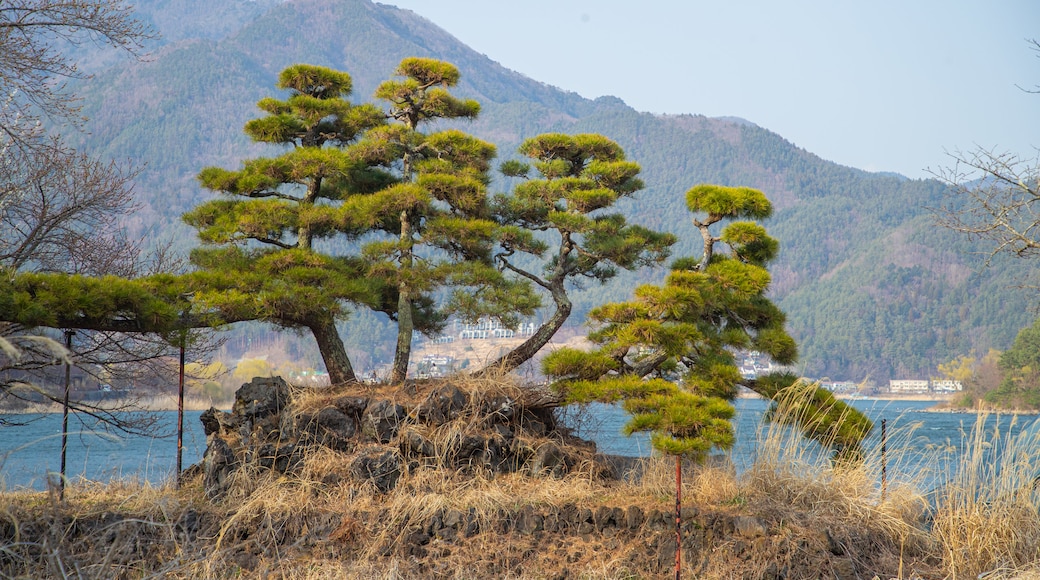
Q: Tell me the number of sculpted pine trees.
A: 4